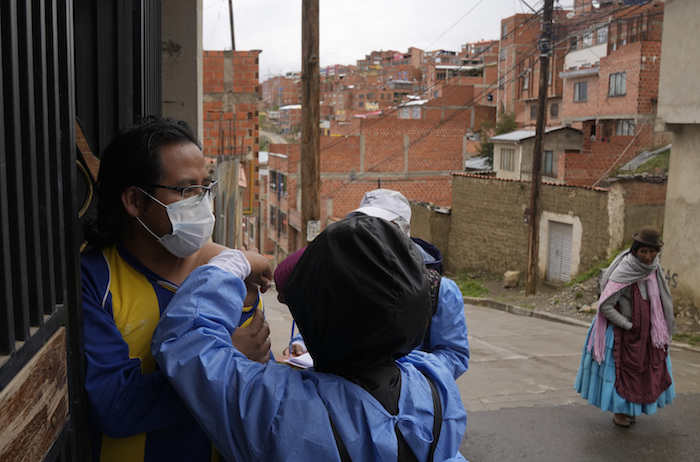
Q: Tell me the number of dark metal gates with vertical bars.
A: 1